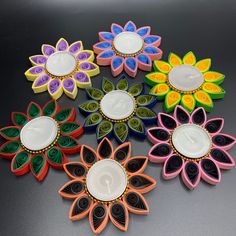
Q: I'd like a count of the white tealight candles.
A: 7